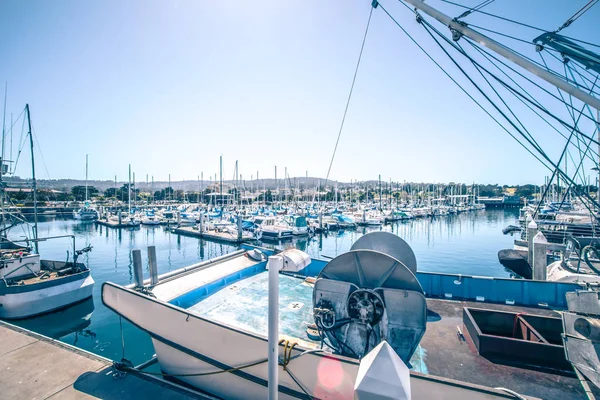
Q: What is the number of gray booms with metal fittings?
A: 1